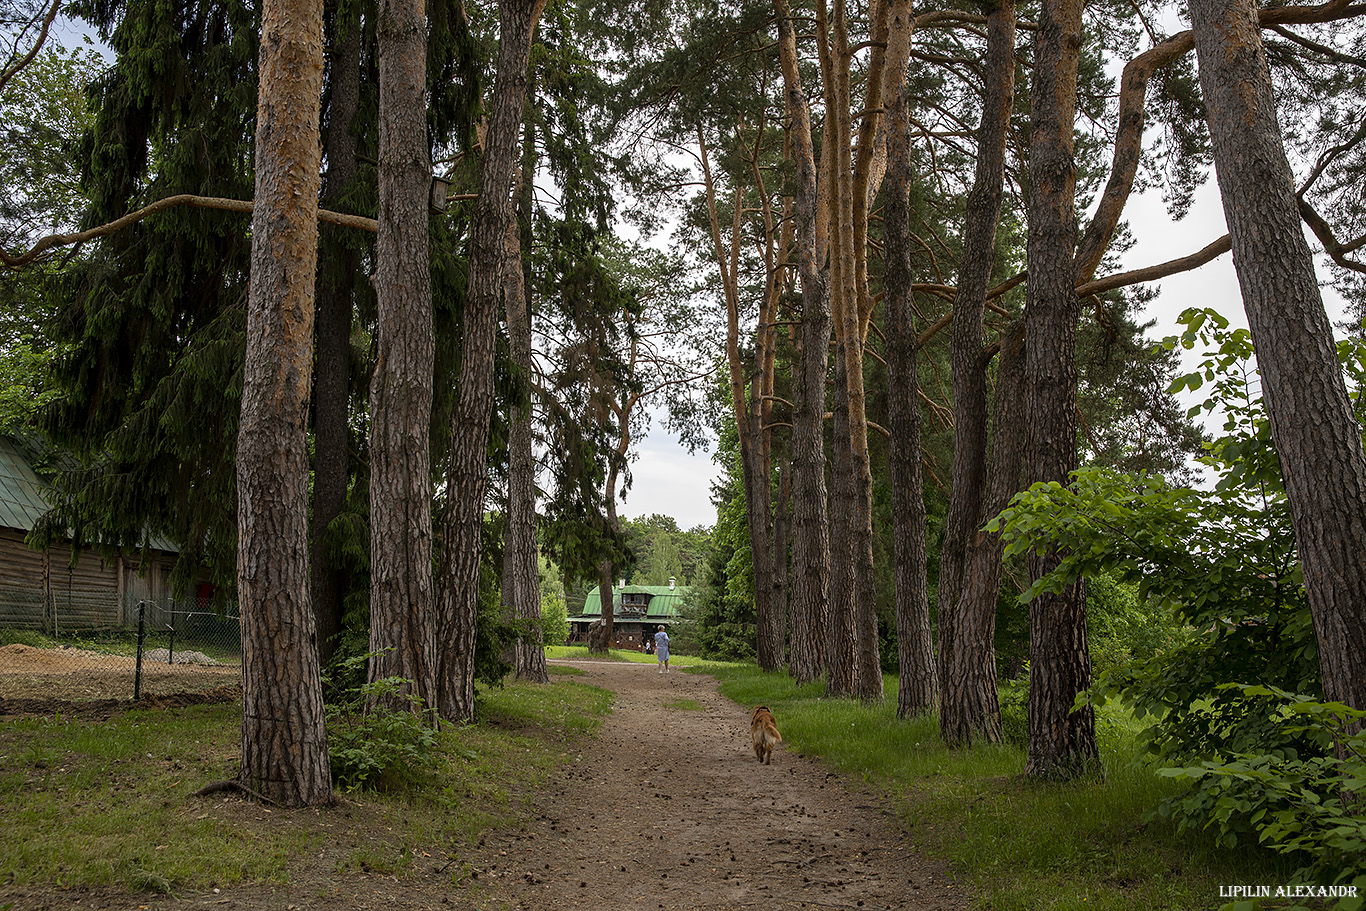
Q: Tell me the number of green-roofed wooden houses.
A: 2